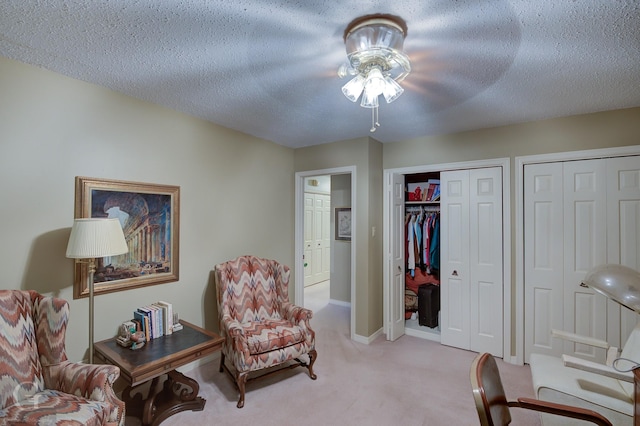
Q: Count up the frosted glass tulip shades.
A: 4